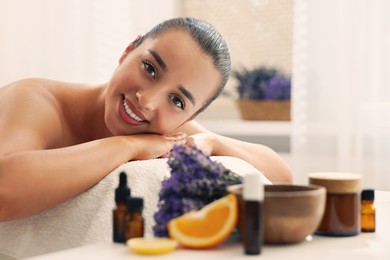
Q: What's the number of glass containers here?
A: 5